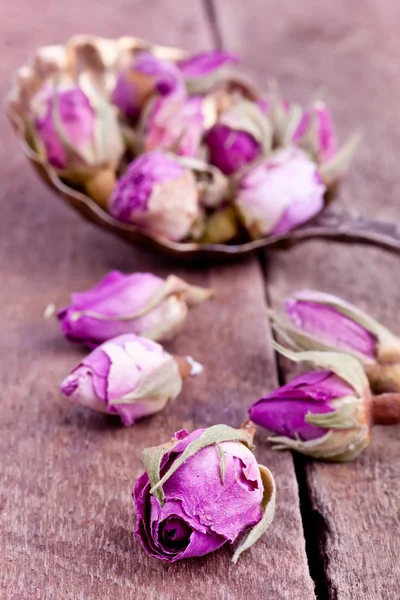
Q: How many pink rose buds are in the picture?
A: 14